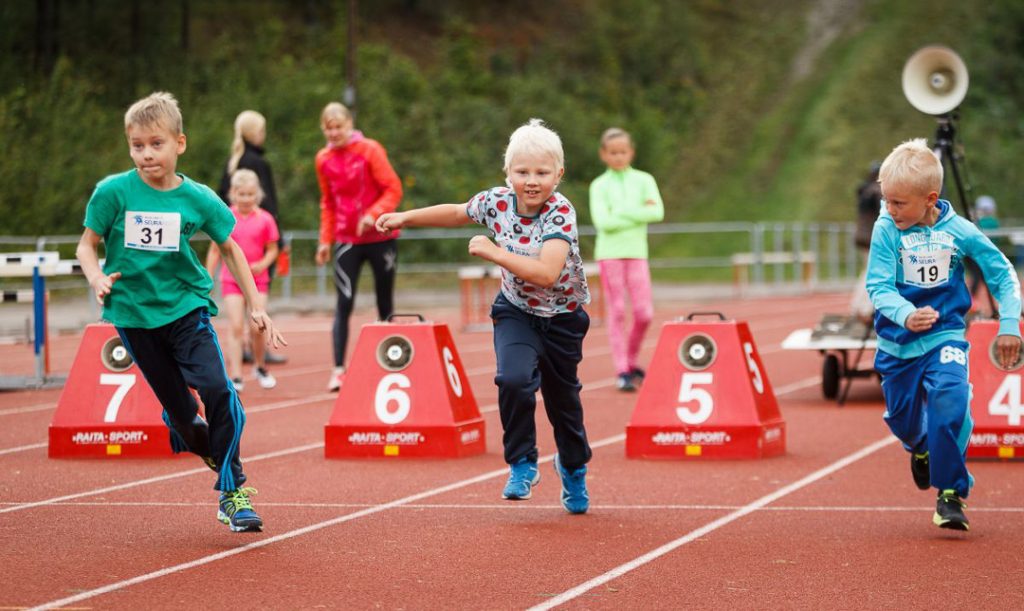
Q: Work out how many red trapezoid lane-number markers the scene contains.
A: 4